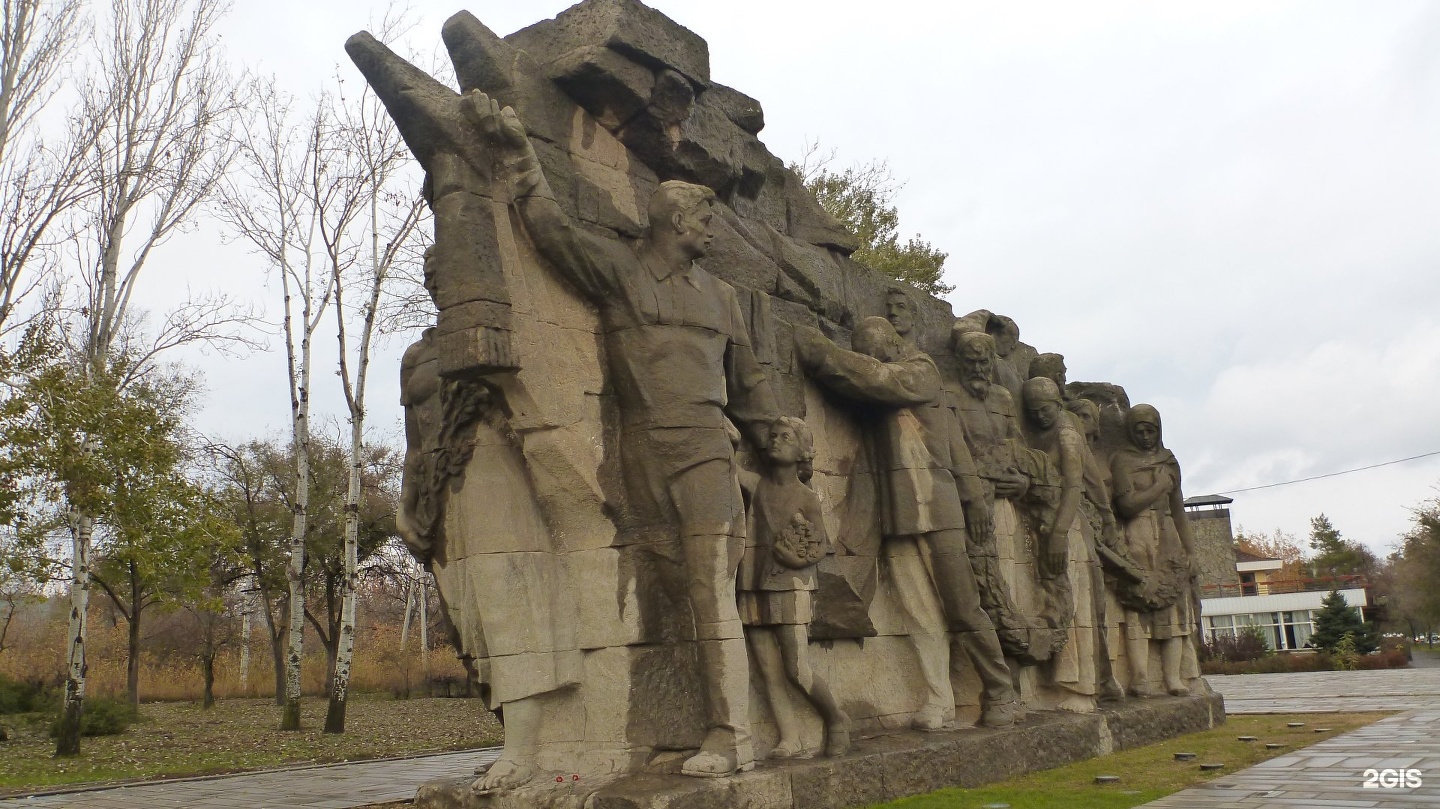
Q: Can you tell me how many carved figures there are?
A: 11